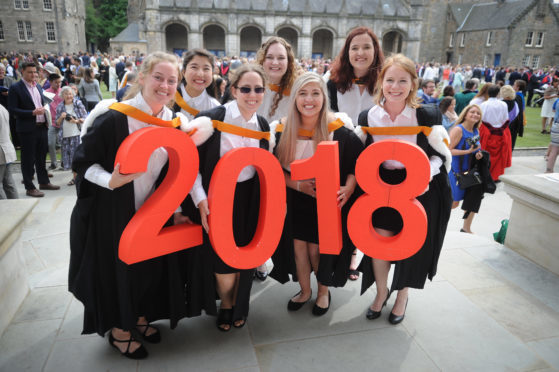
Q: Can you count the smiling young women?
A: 7